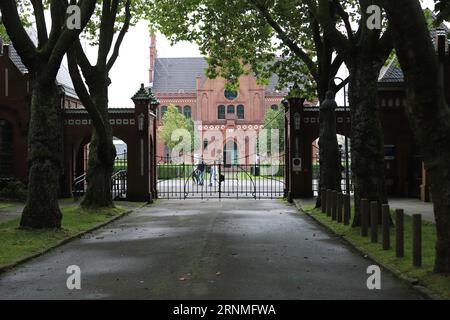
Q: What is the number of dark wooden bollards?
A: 10